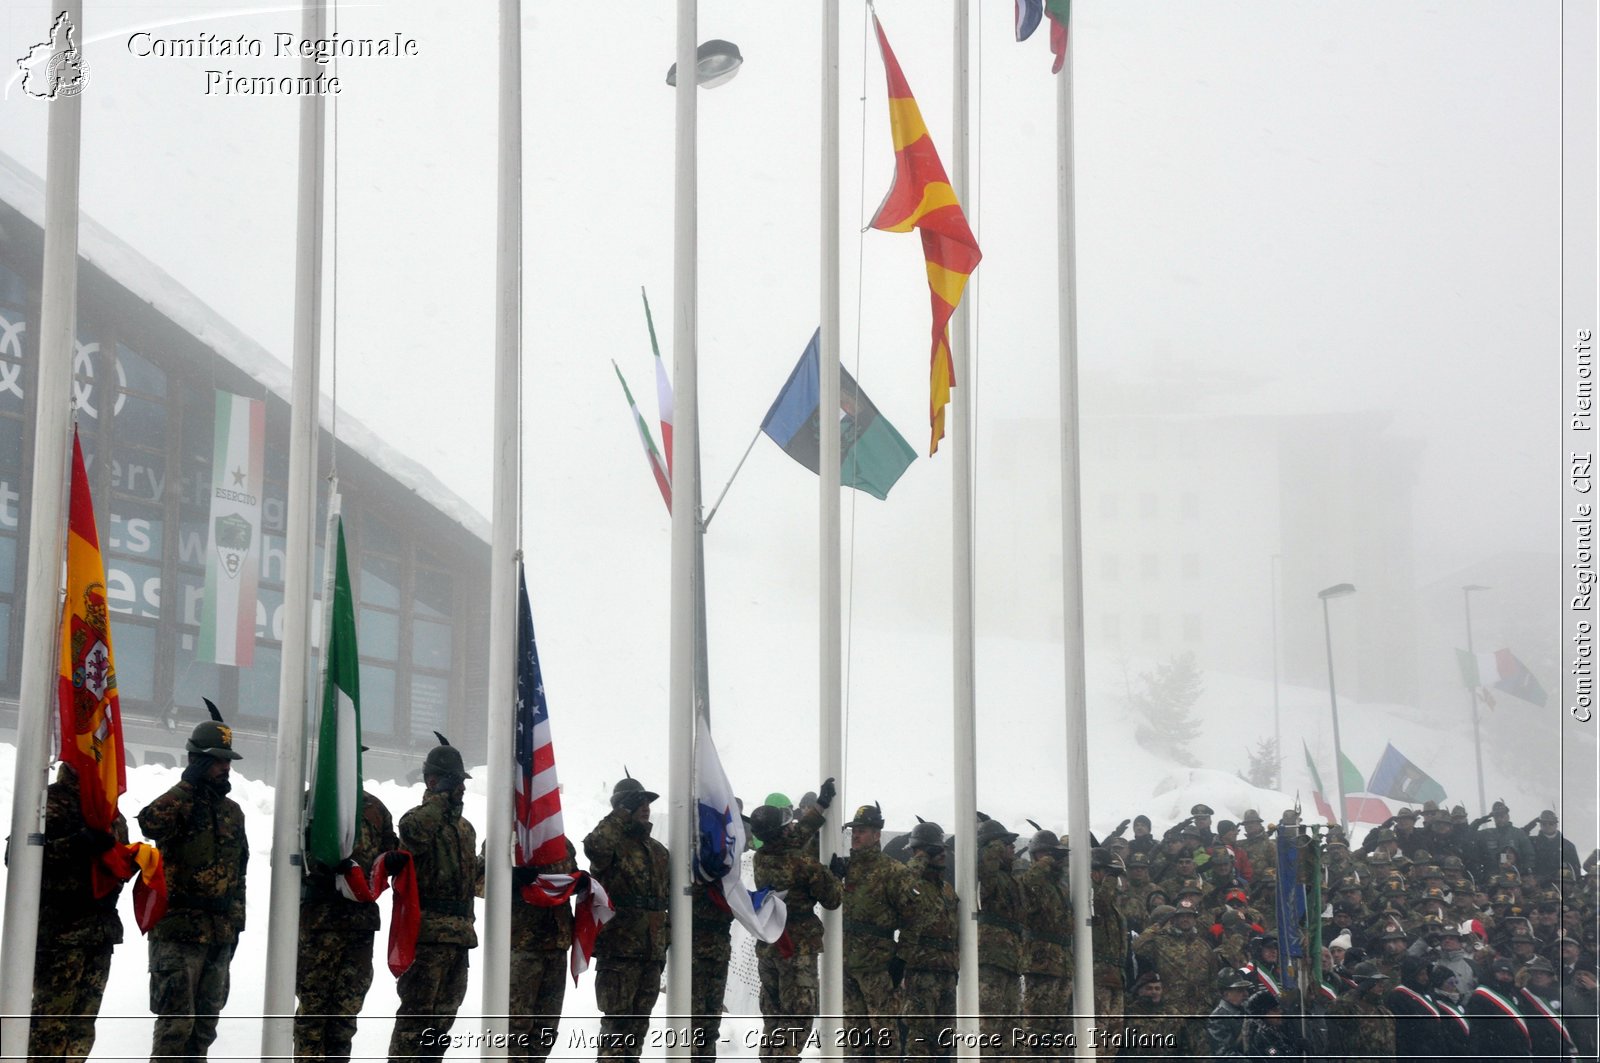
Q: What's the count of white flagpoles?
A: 7